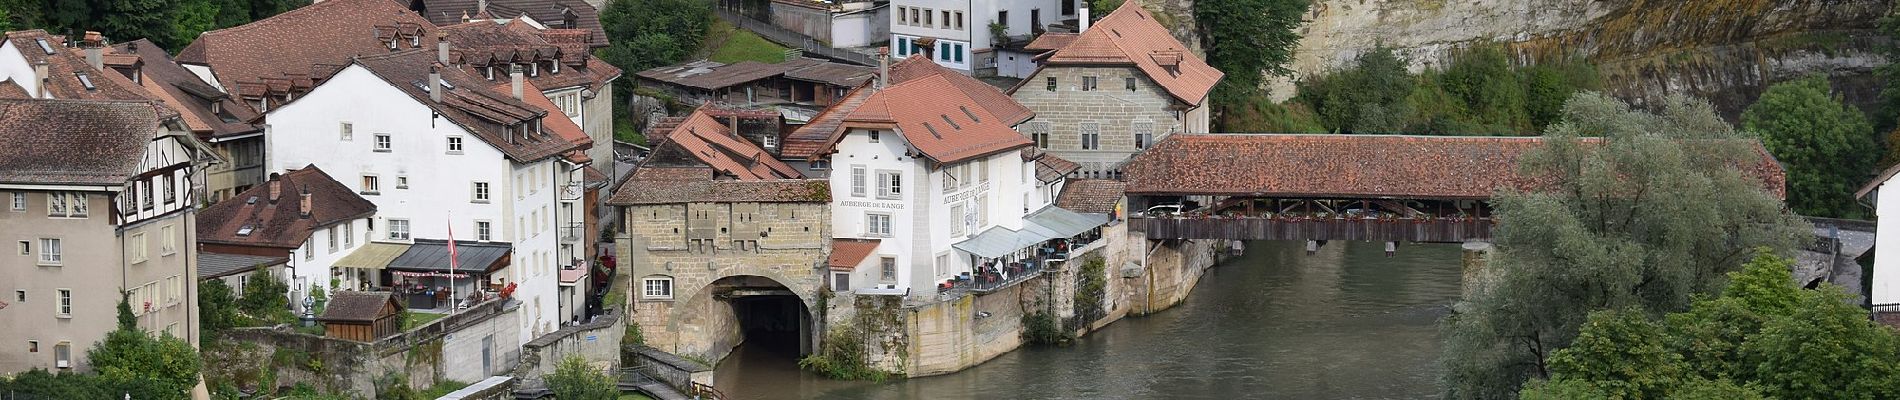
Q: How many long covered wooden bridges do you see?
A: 1